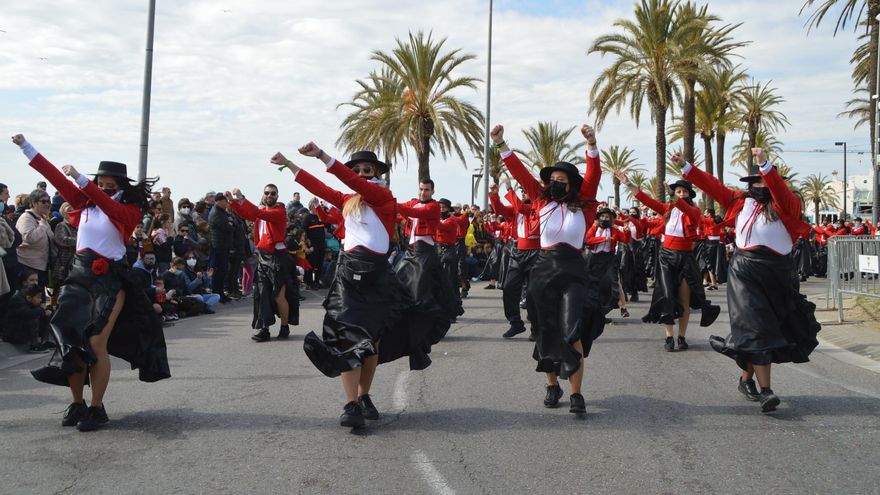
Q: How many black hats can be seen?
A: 7